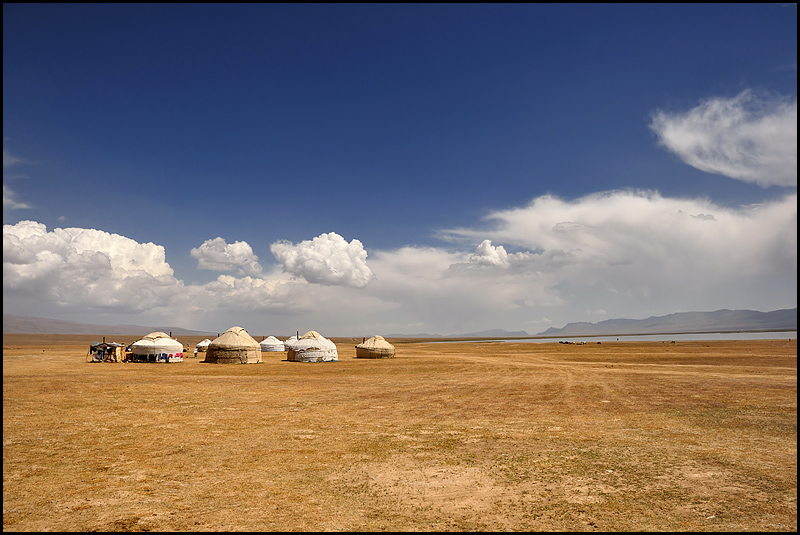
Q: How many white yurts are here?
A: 5